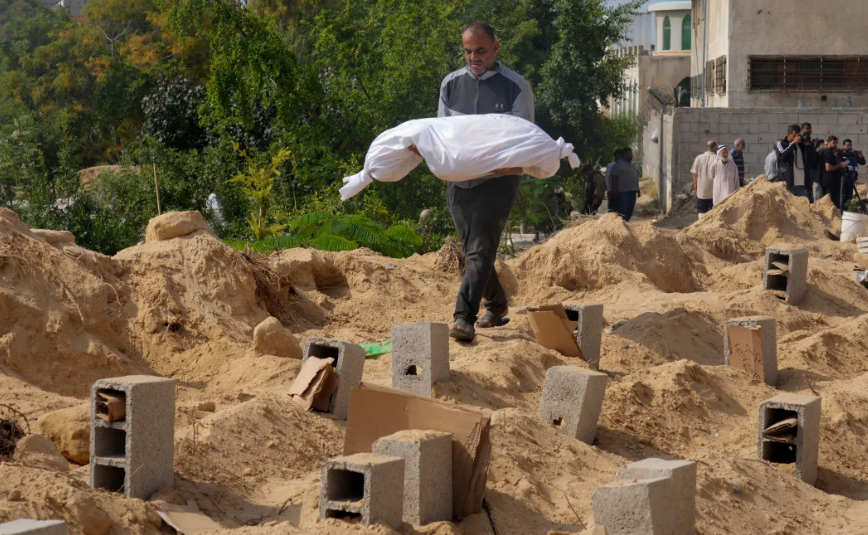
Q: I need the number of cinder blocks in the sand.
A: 13